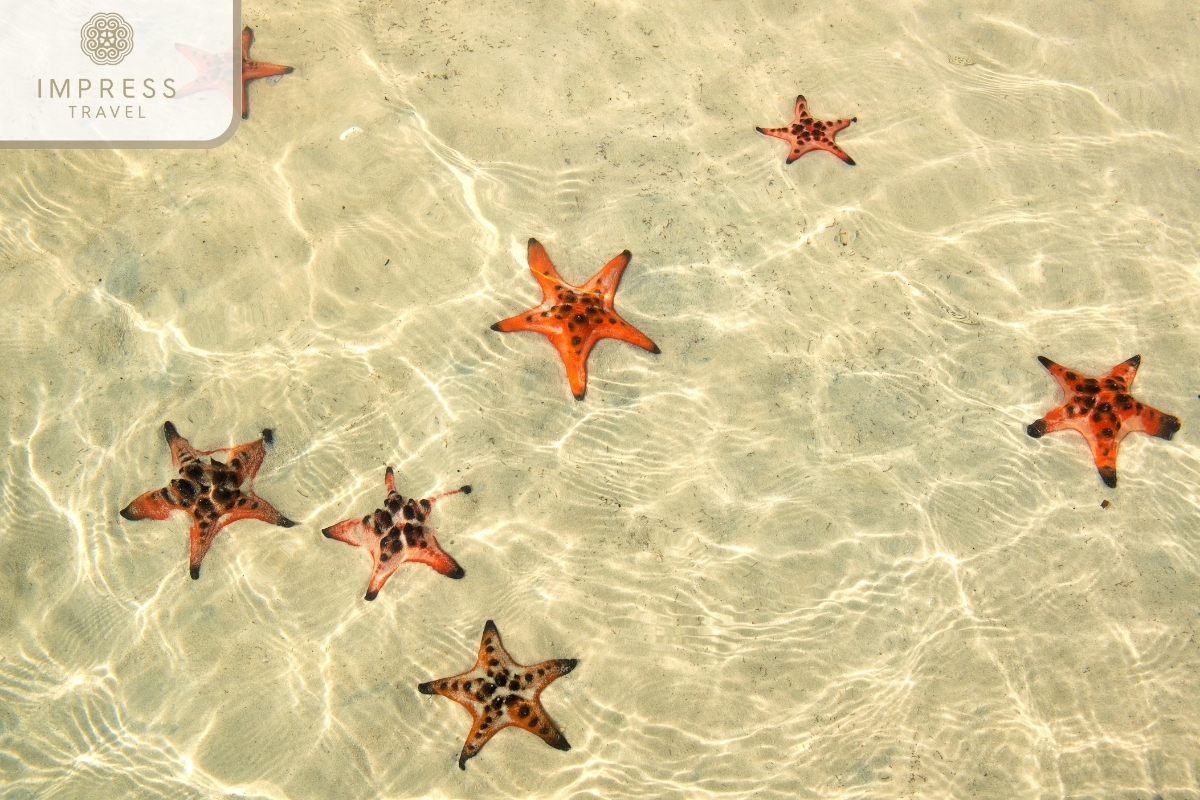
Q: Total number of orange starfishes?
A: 7